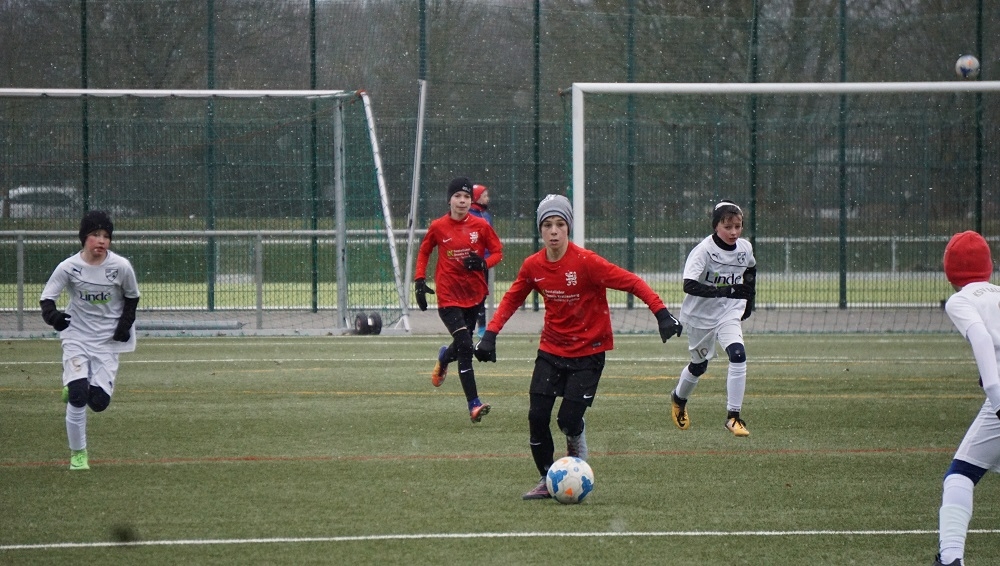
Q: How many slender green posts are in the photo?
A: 9